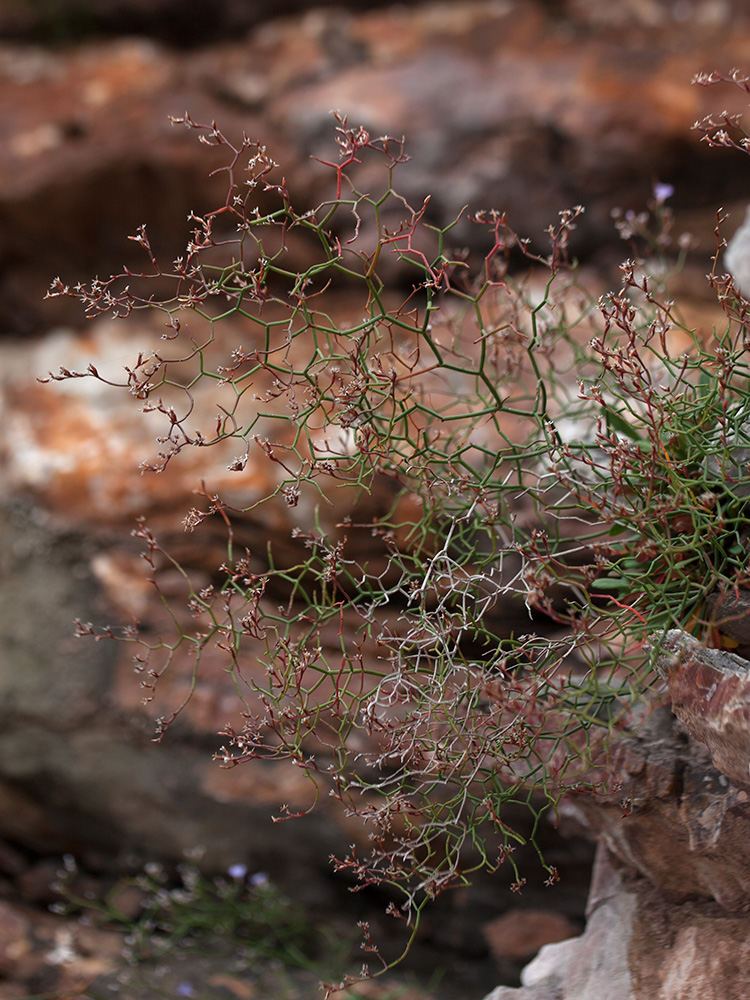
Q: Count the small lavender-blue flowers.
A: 4